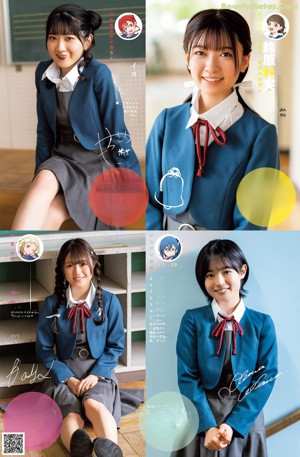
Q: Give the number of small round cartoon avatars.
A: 4